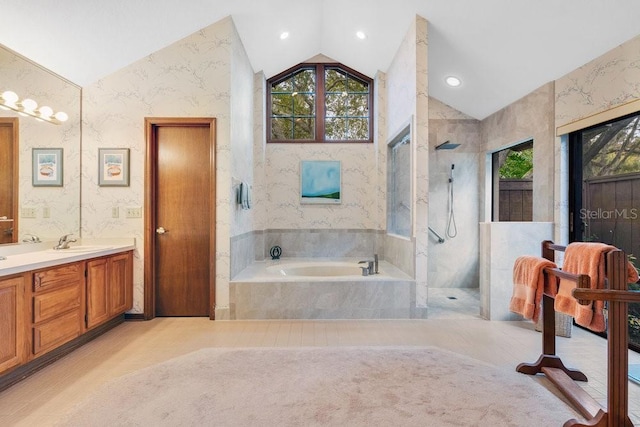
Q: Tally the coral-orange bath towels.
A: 2